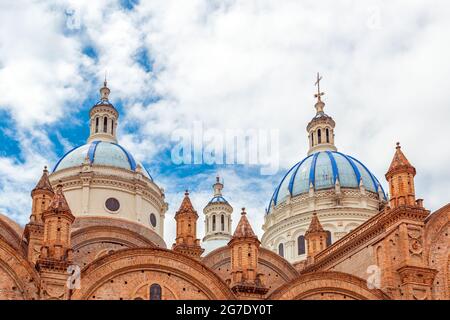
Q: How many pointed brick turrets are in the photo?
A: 6